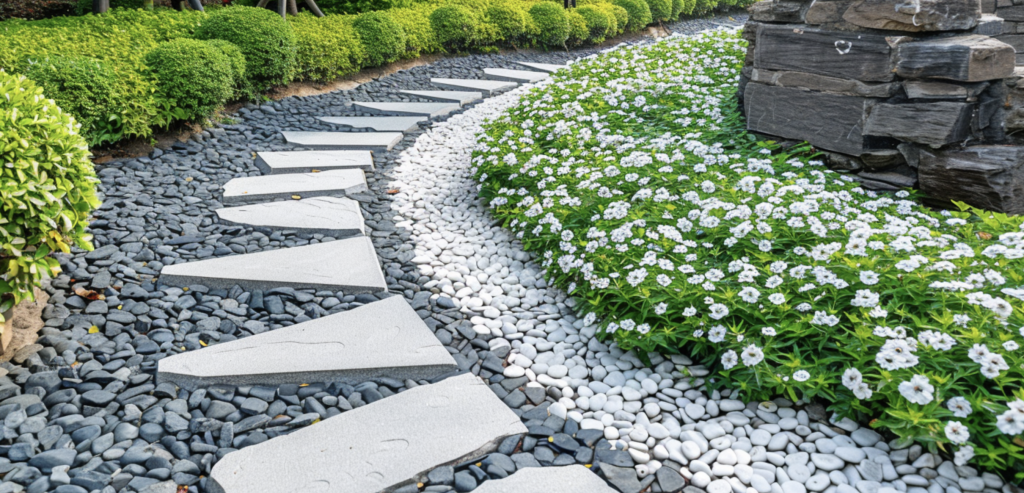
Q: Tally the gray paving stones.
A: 14